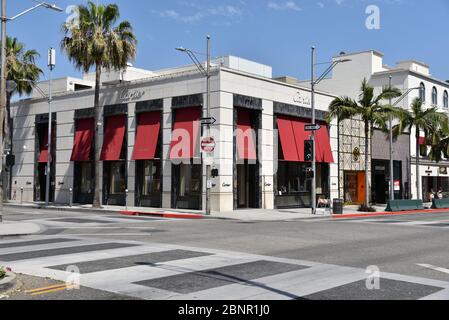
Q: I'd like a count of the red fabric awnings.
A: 7